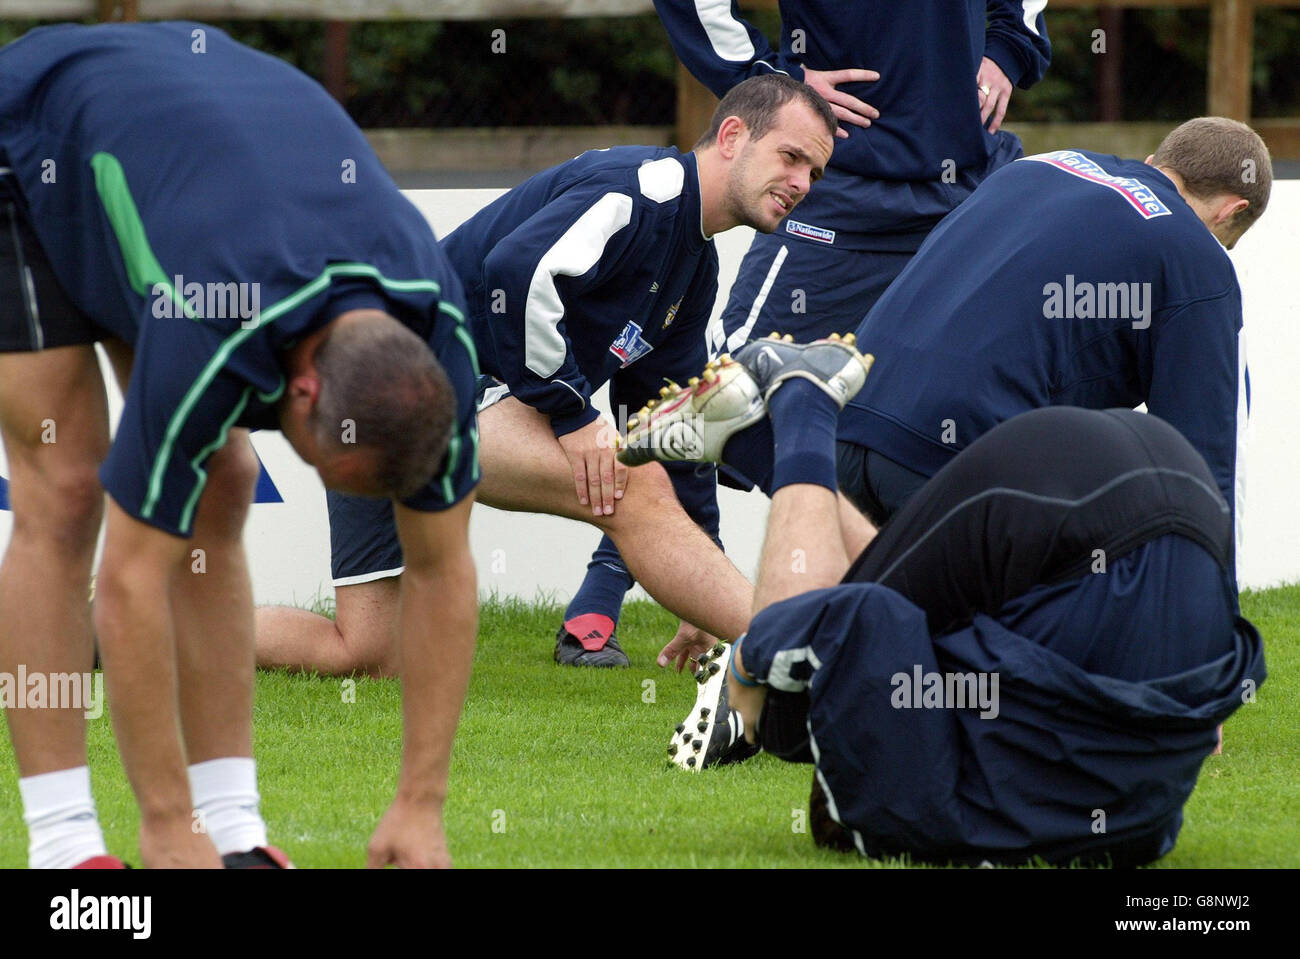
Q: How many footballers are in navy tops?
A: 5